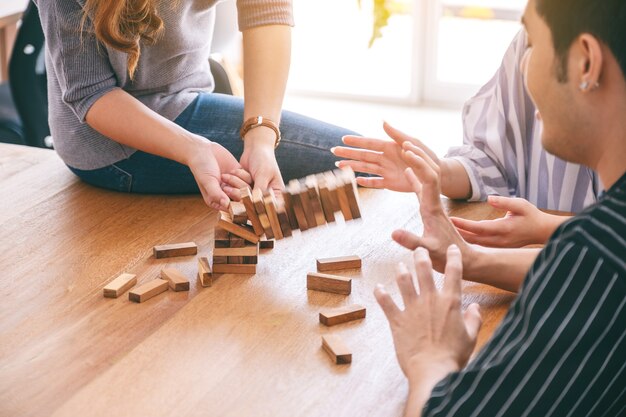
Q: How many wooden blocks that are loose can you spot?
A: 9